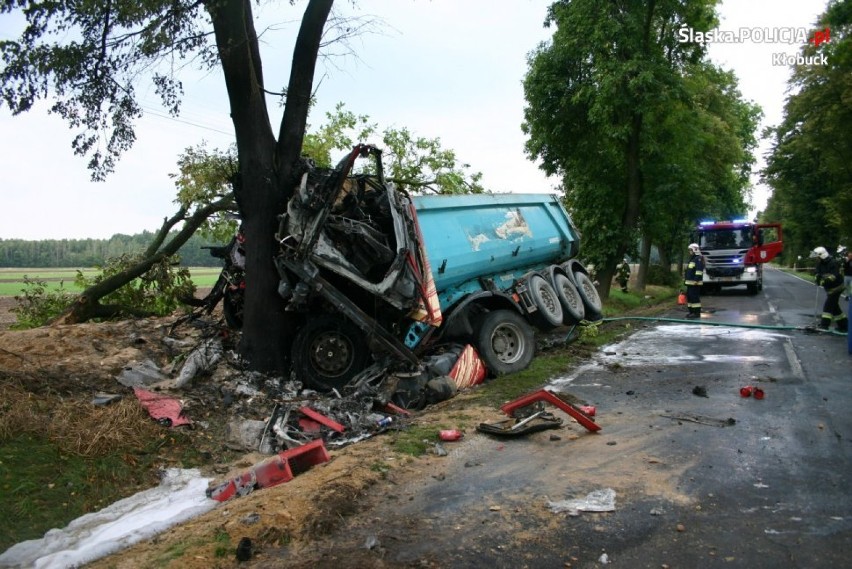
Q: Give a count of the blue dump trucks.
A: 1